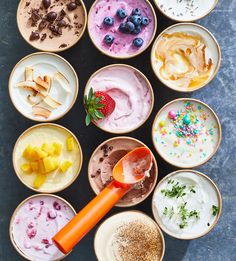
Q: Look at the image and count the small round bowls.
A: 12